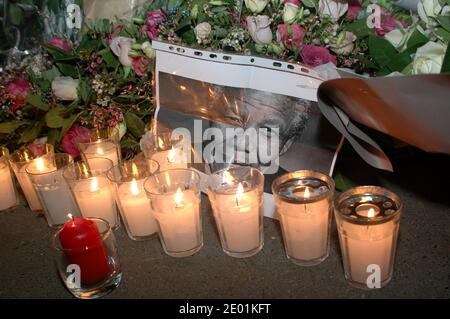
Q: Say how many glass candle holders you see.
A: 12